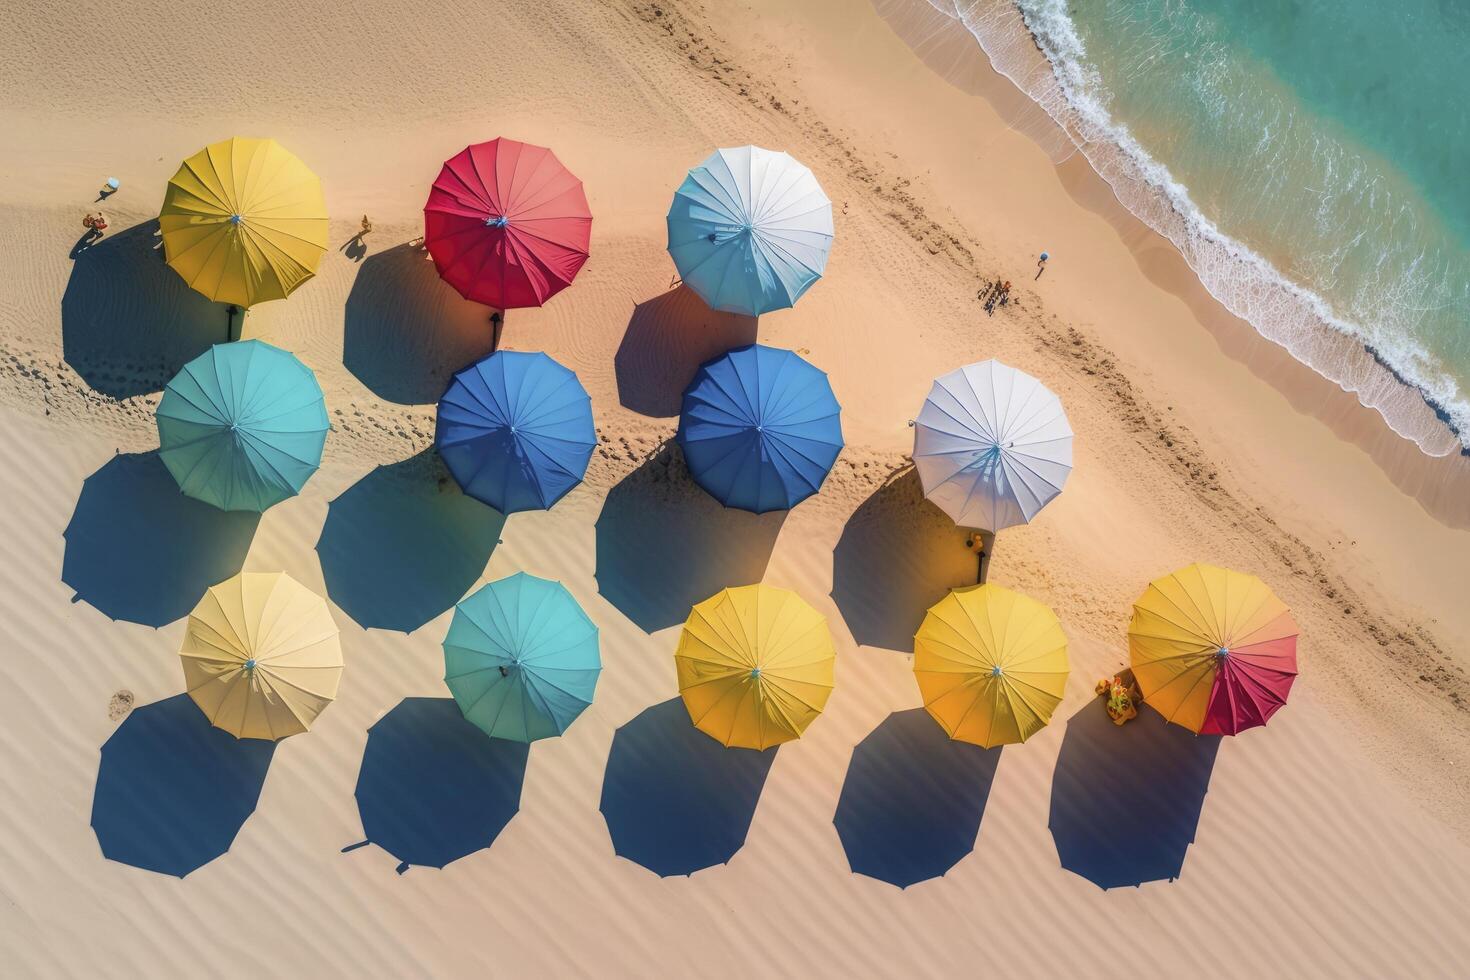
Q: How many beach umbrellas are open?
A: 12